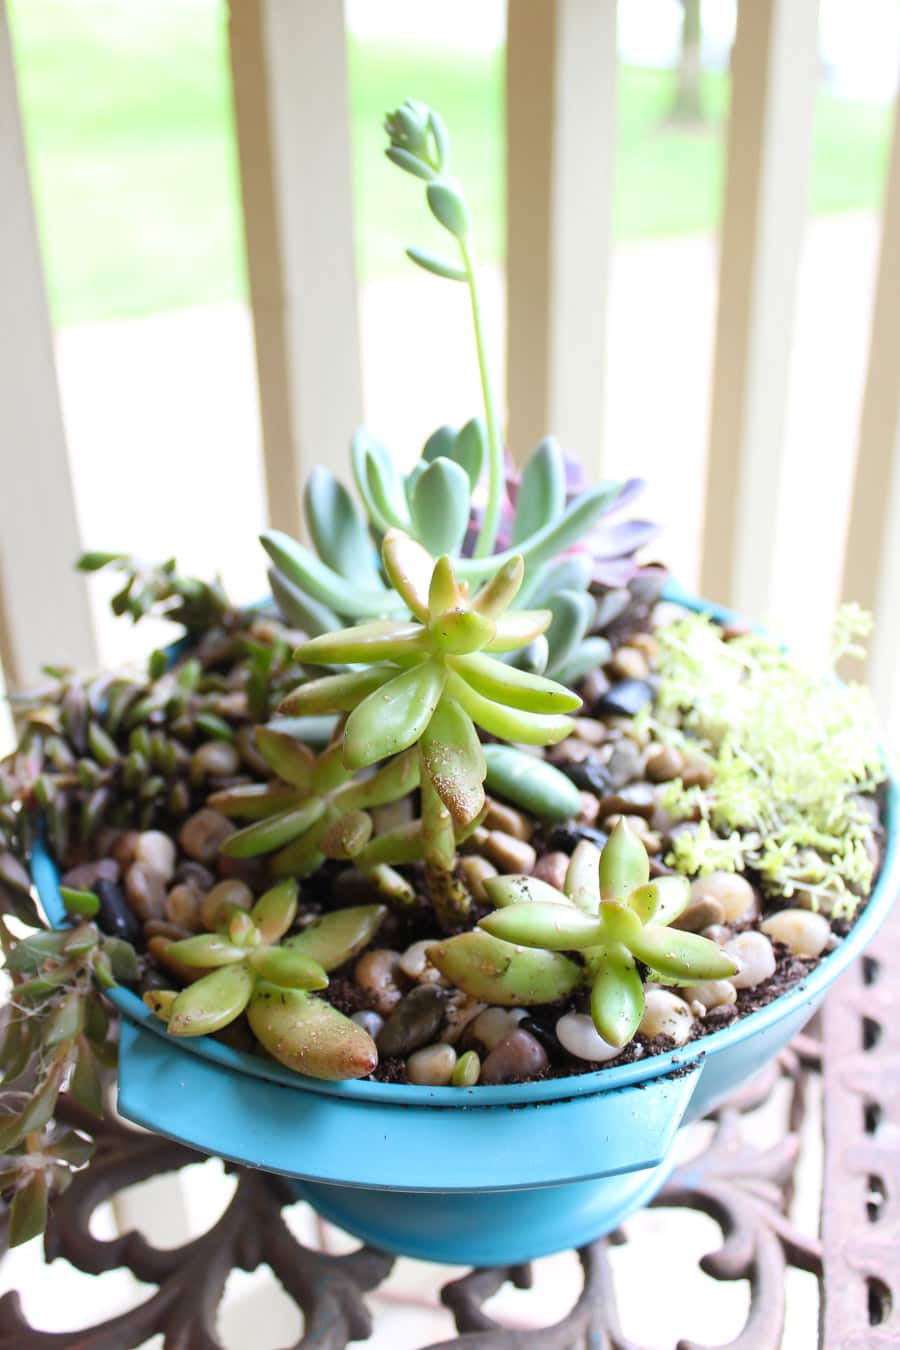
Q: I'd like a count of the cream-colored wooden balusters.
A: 5